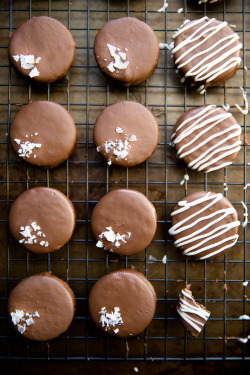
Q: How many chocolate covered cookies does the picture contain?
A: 12